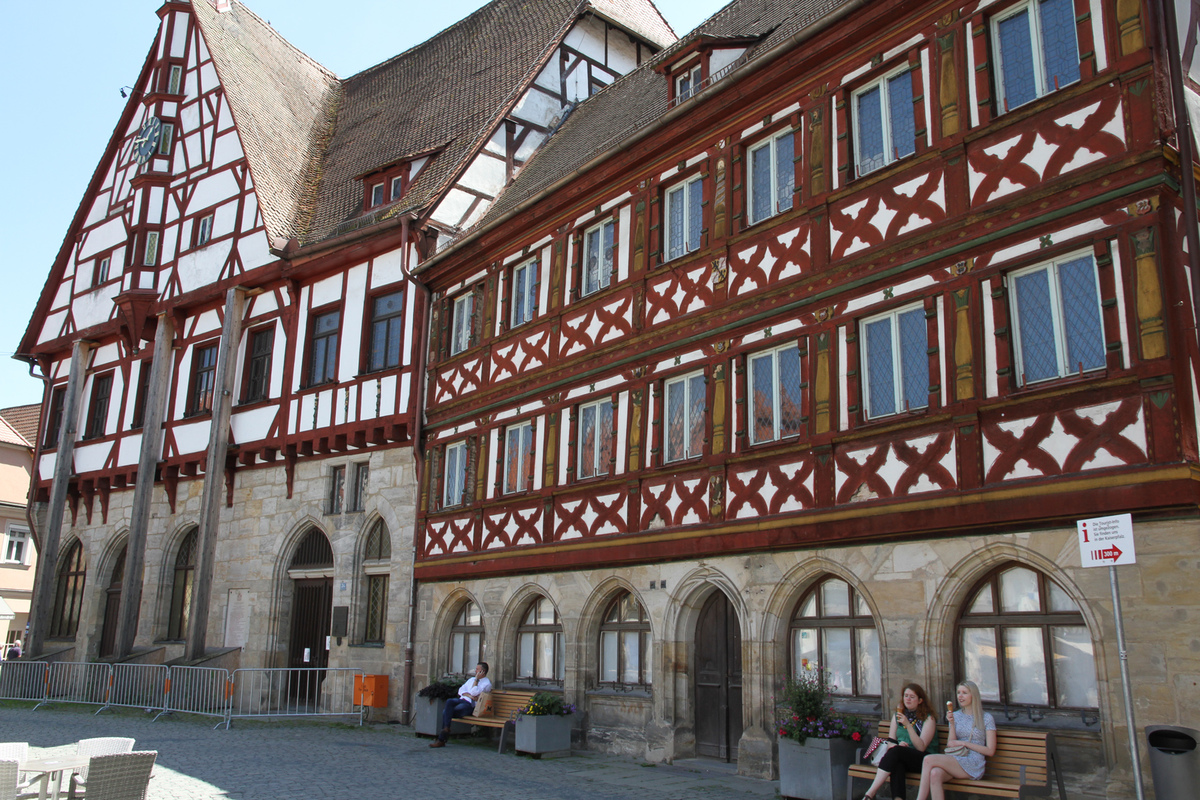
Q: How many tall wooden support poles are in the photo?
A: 3